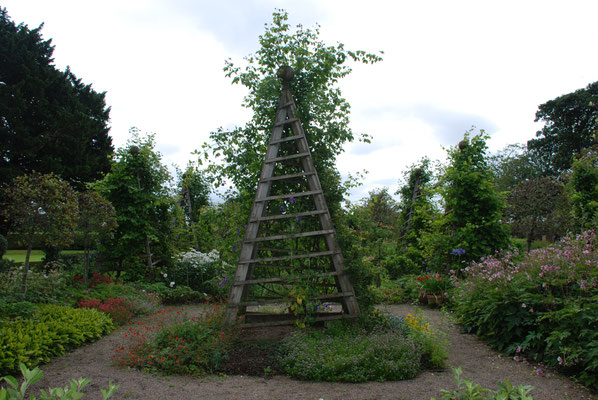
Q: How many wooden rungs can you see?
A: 12